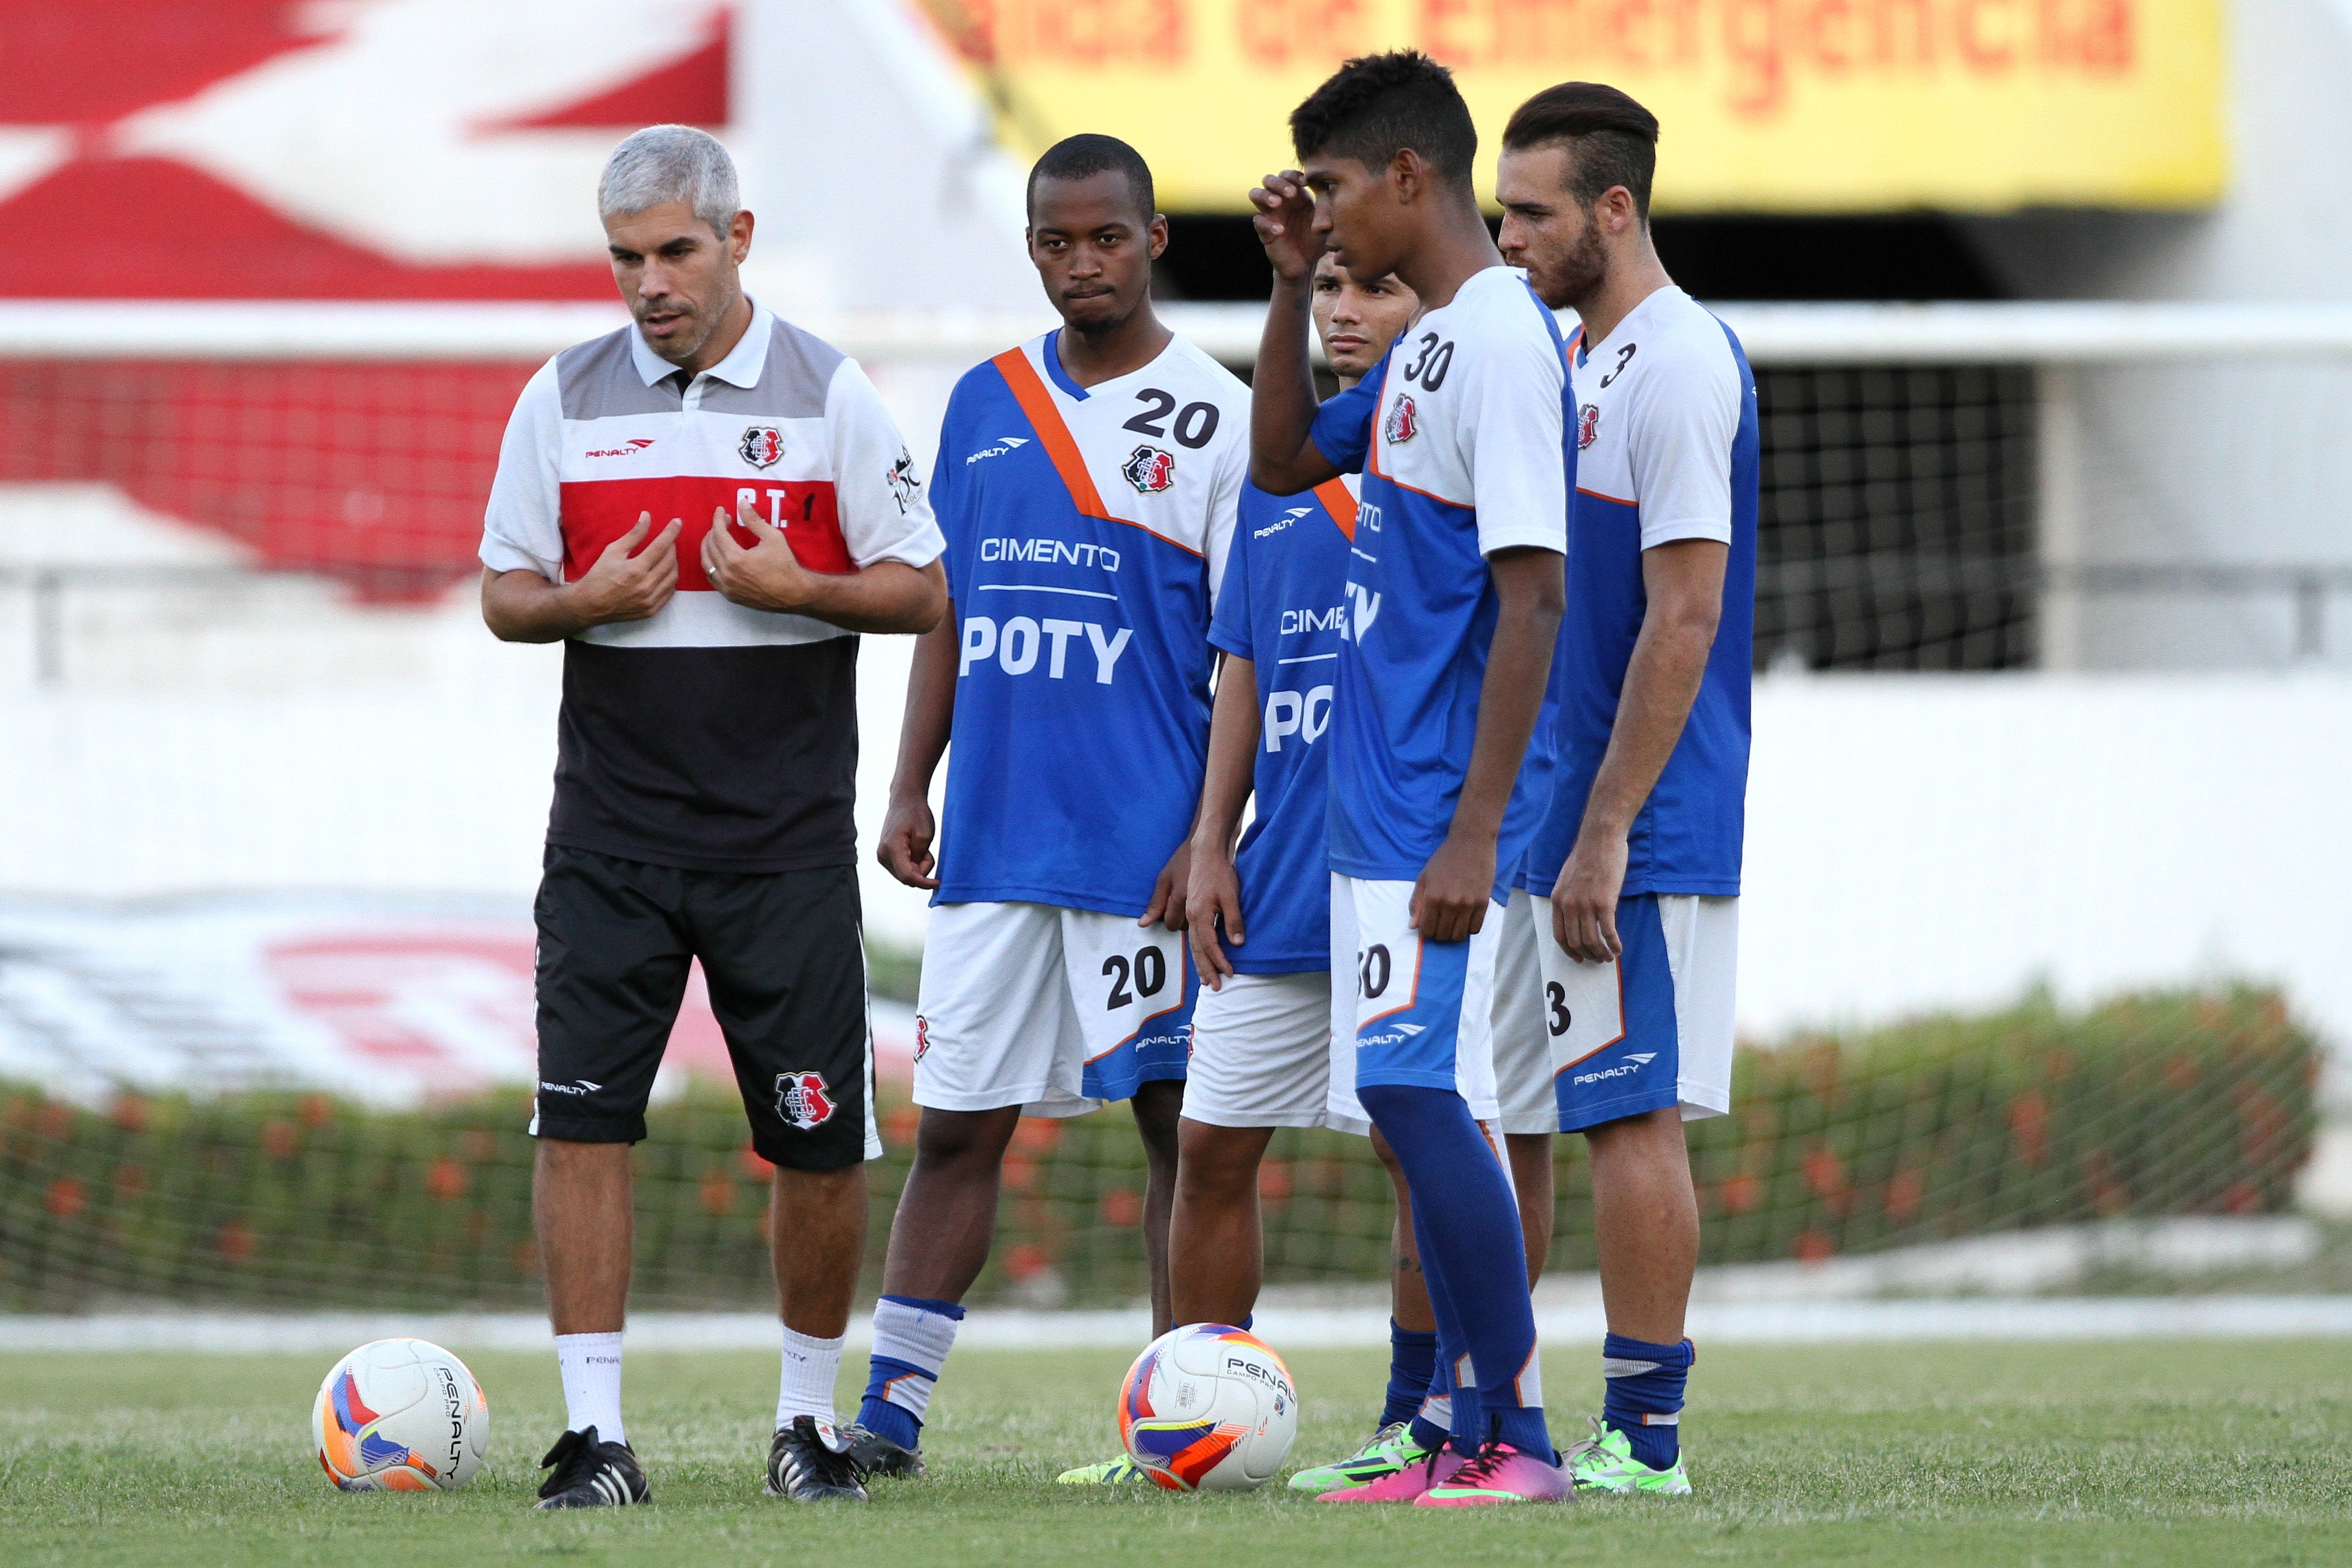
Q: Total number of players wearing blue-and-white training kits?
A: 4